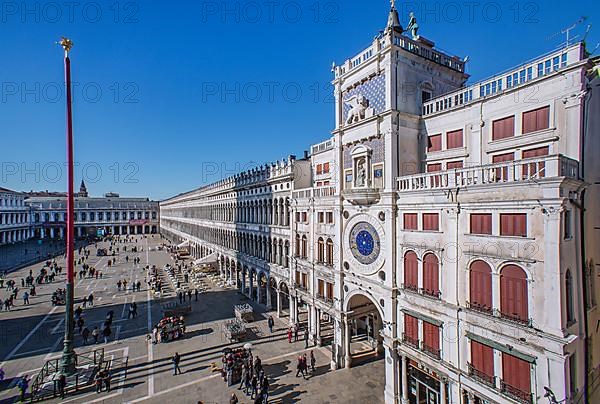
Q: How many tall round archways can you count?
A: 1